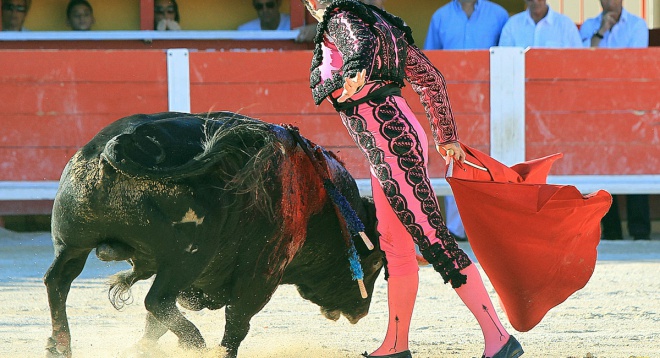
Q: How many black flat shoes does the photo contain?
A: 2